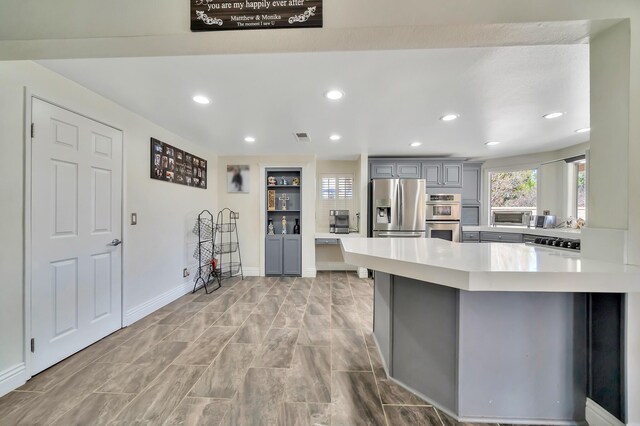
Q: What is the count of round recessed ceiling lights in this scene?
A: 9